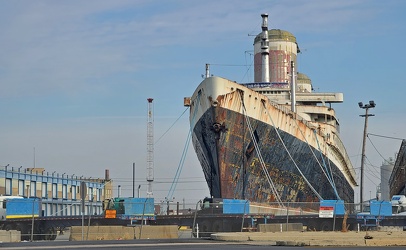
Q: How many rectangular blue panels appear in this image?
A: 5